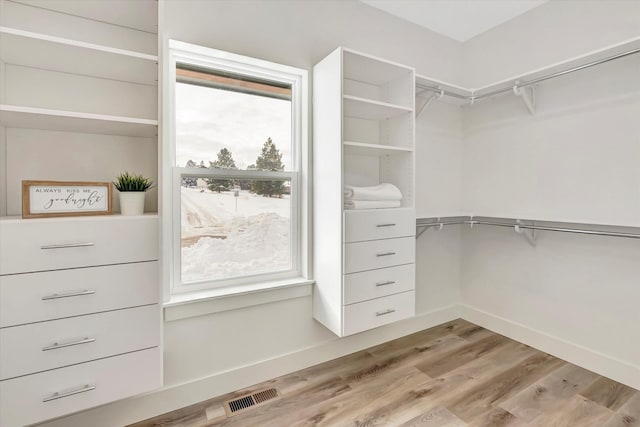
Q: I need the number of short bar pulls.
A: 4